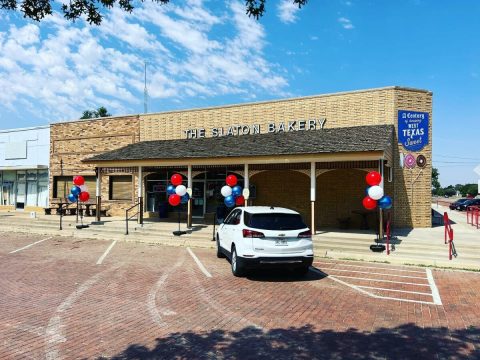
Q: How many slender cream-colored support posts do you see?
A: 6